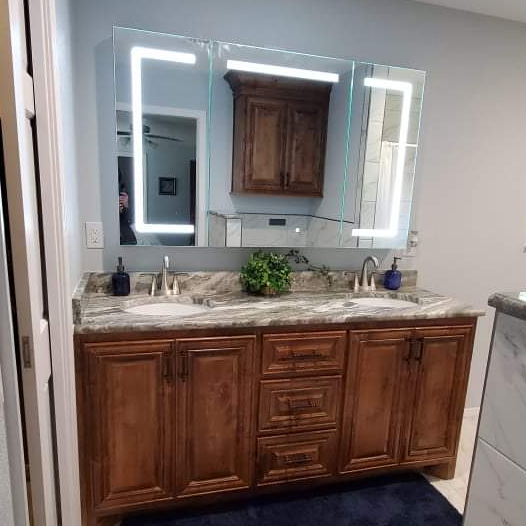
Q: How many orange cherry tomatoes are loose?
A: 0